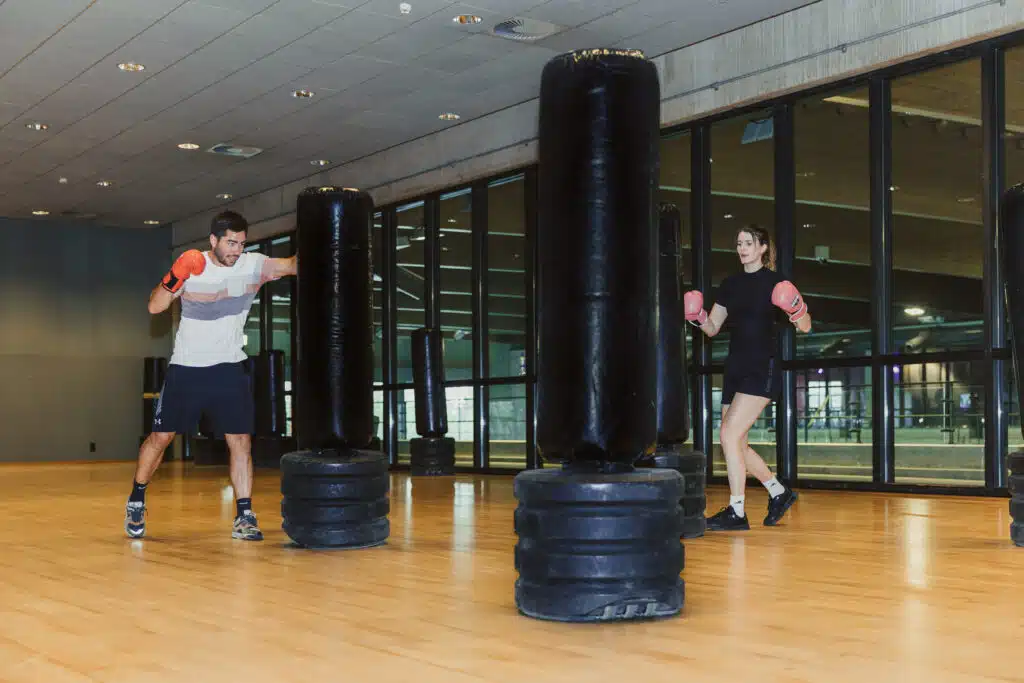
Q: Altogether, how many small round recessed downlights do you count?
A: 11